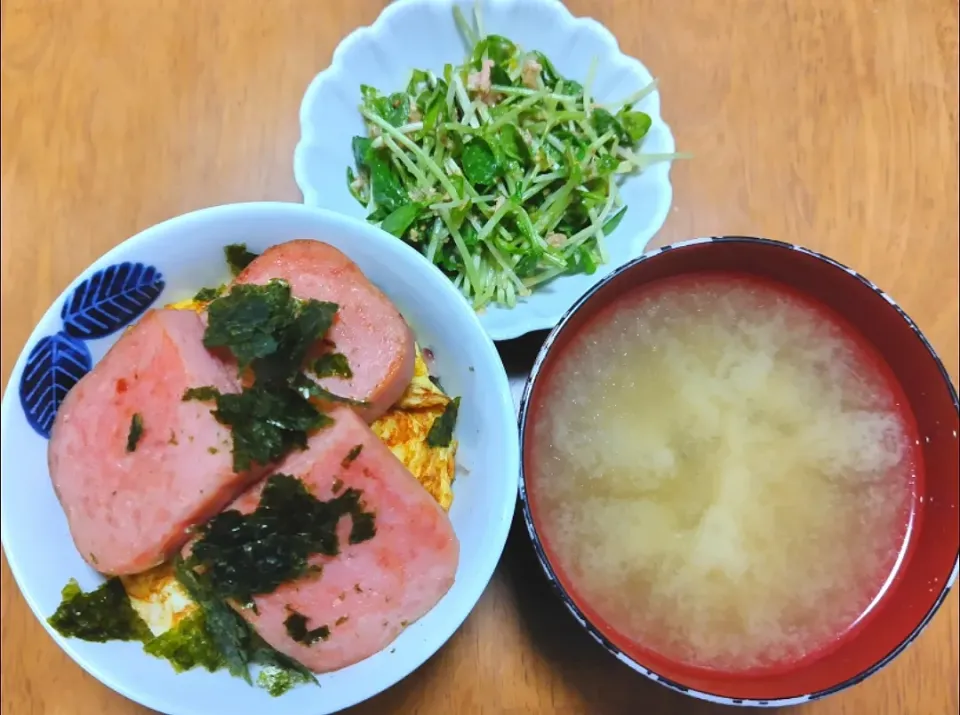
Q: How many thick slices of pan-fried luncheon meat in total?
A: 3